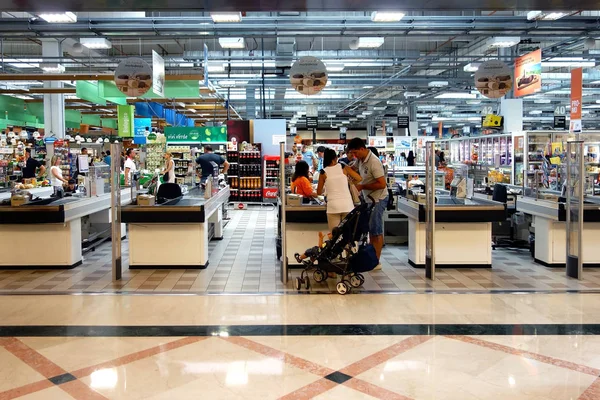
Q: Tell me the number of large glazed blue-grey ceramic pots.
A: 0